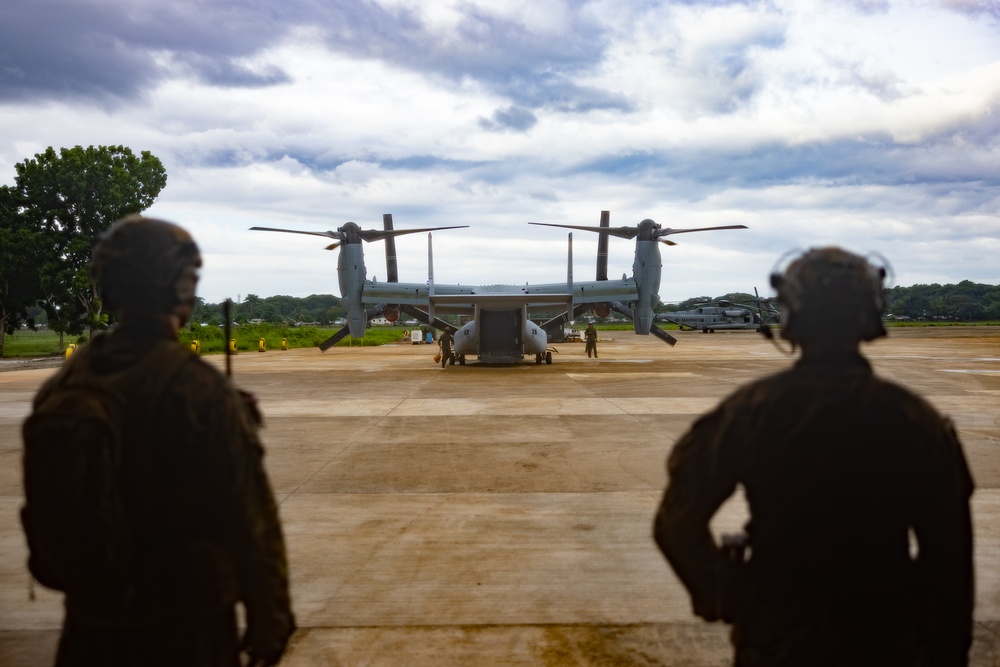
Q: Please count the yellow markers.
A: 5